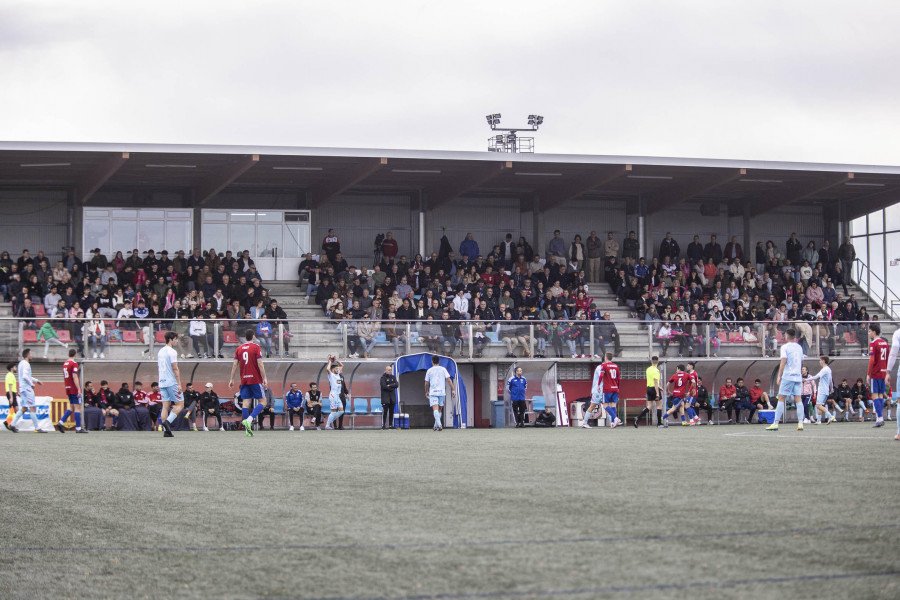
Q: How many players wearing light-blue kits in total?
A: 8